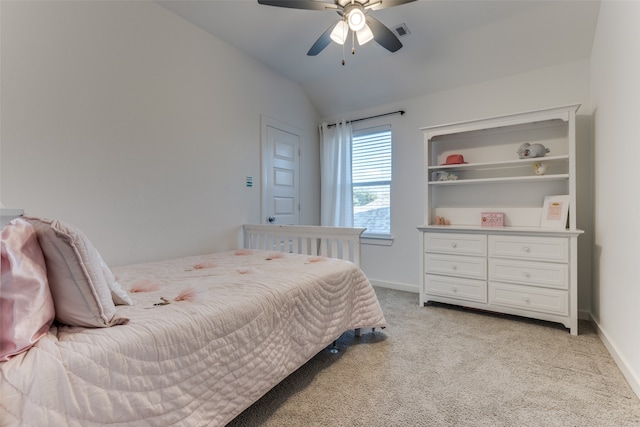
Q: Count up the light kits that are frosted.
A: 3